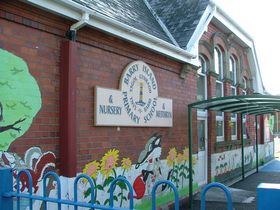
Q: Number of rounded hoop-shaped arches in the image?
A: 6